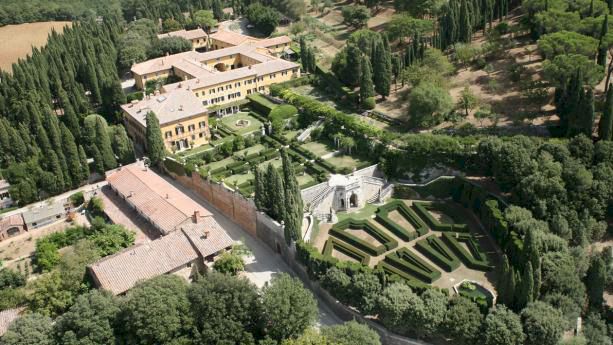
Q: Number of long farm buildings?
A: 2